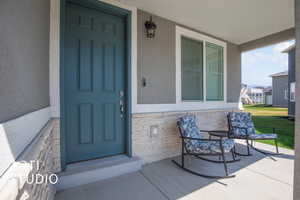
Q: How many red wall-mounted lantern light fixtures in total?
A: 0